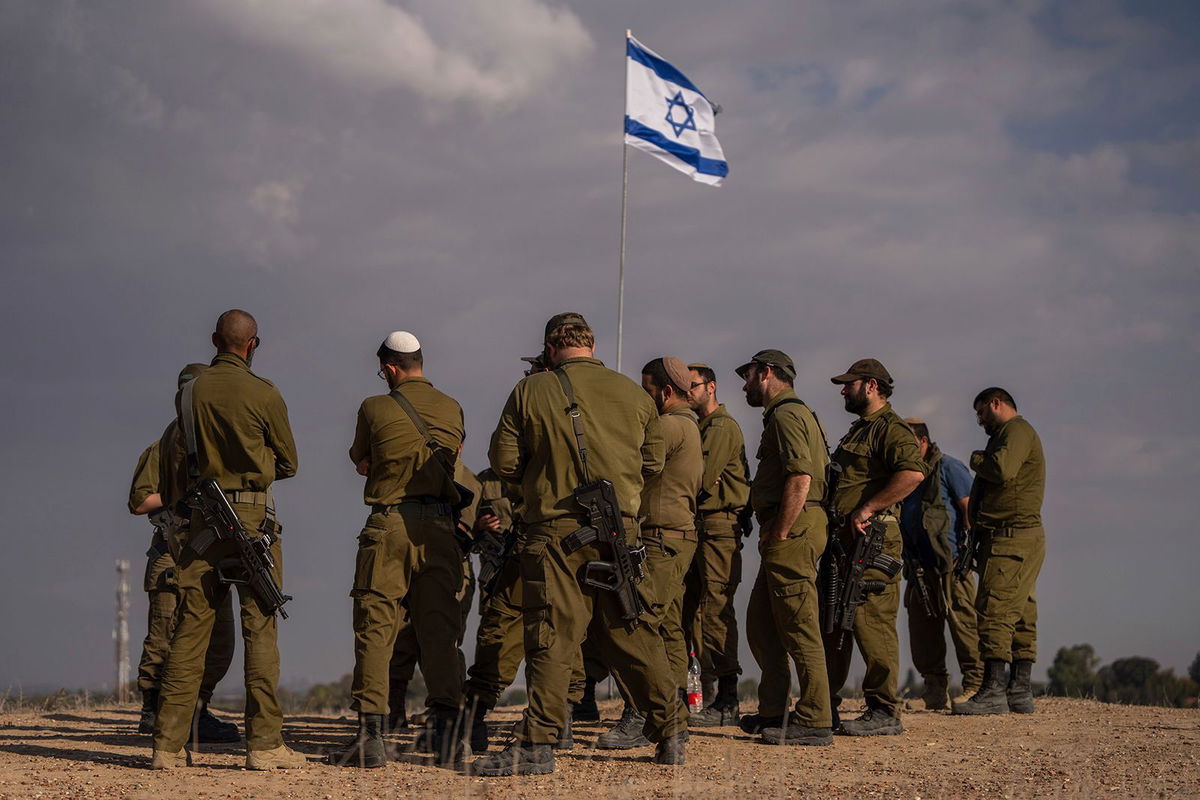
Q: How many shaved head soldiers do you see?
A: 1